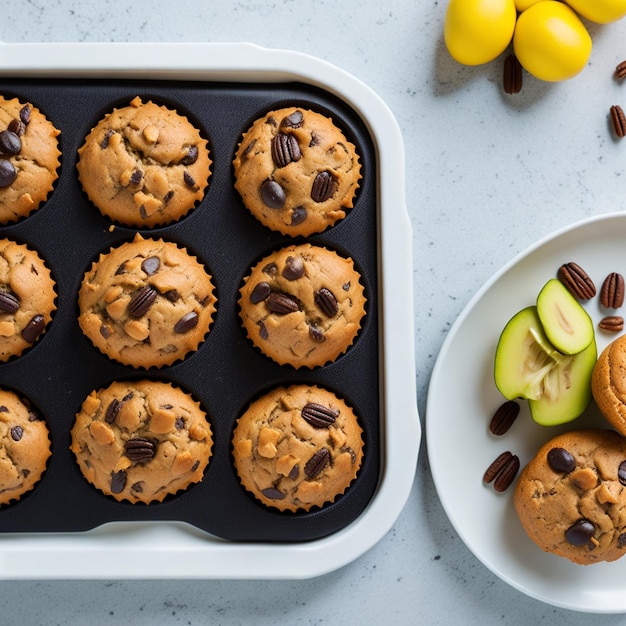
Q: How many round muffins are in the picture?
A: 11